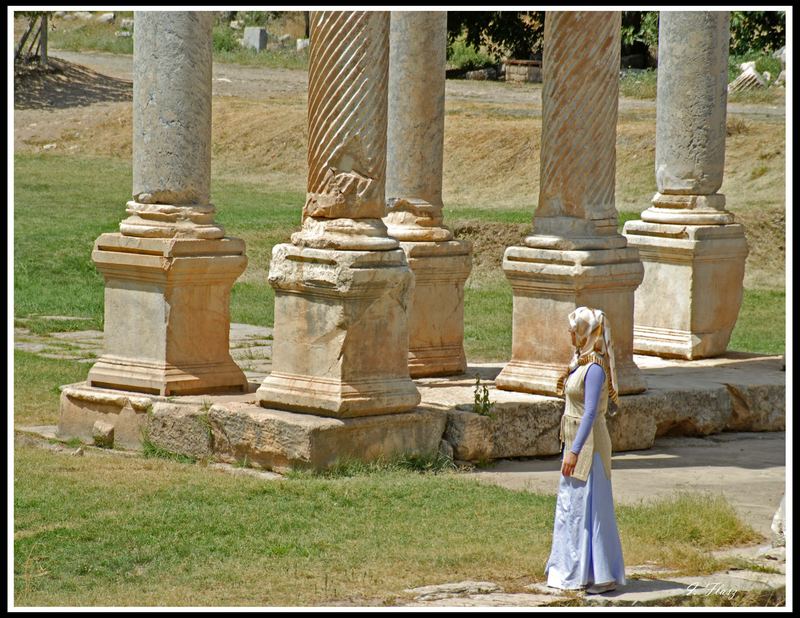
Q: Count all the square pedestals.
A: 5